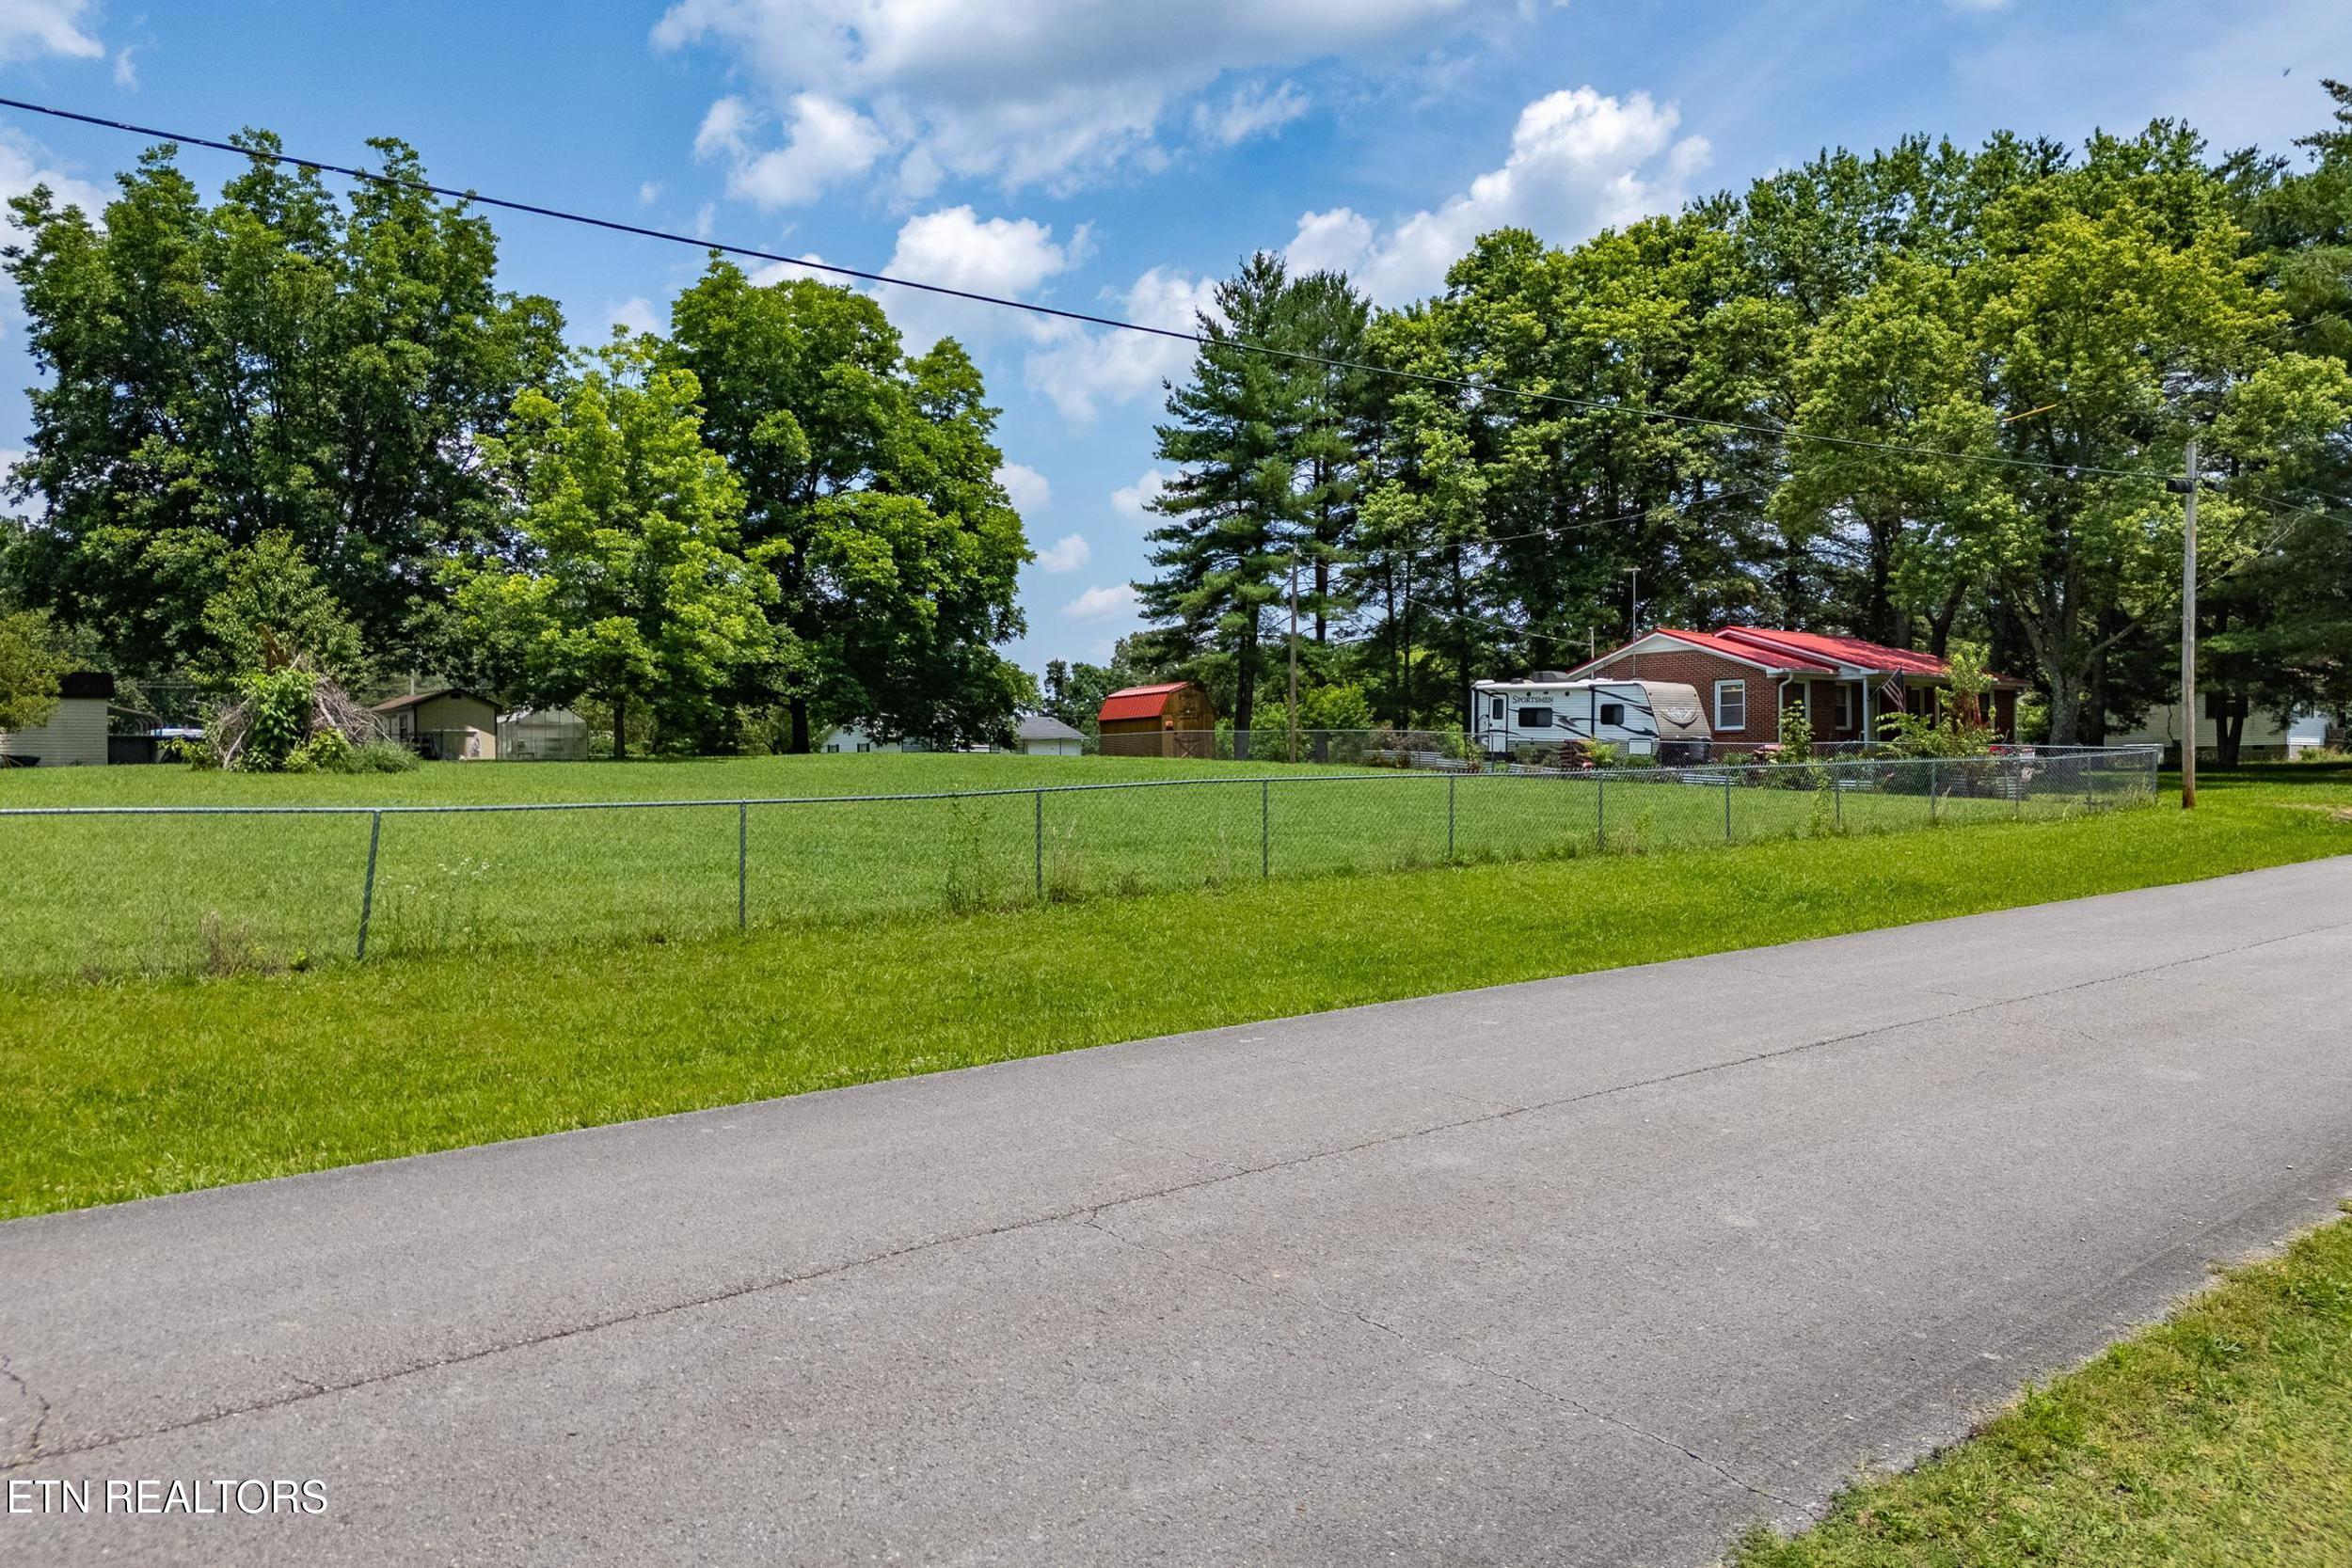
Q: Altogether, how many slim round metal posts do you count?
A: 12